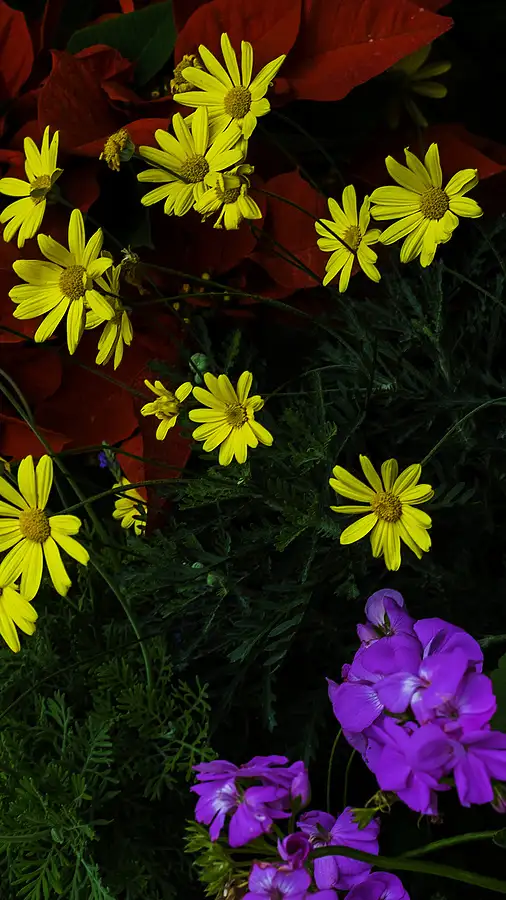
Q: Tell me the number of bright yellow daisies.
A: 14